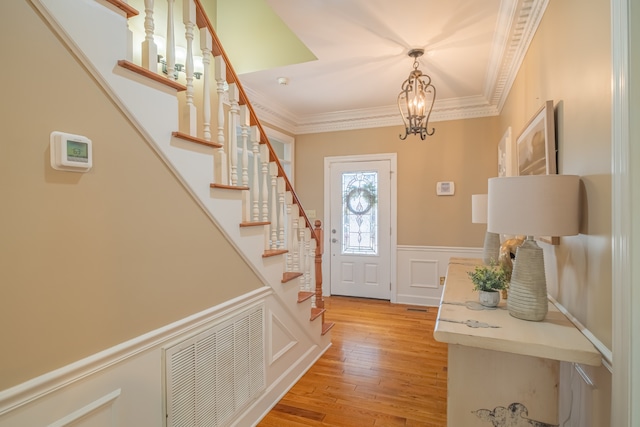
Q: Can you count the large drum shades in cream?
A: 2